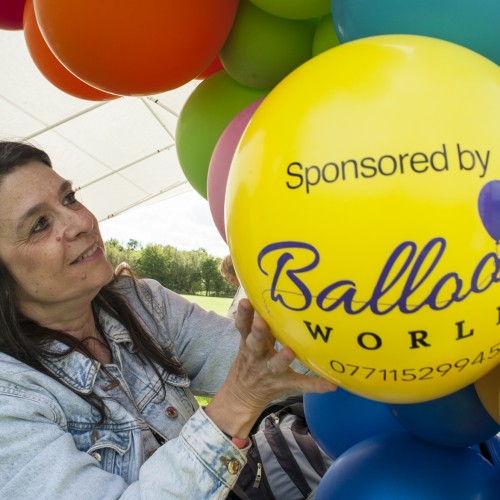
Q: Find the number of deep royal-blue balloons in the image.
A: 3